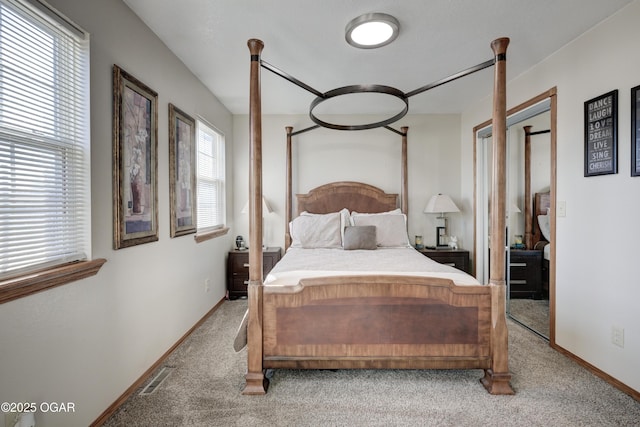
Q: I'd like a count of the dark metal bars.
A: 4